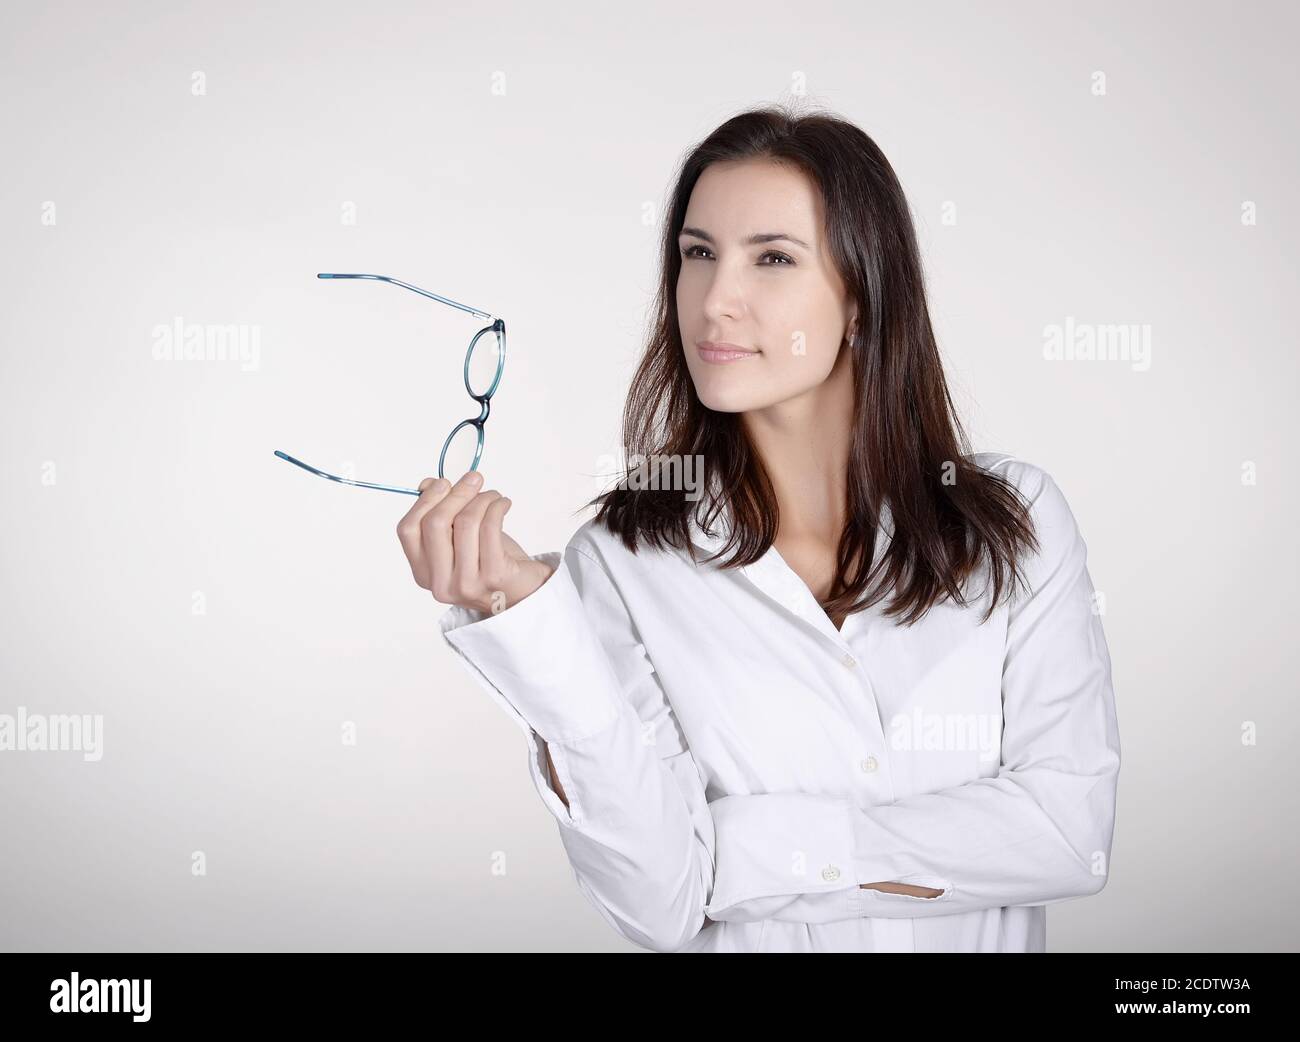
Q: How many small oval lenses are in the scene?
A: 2